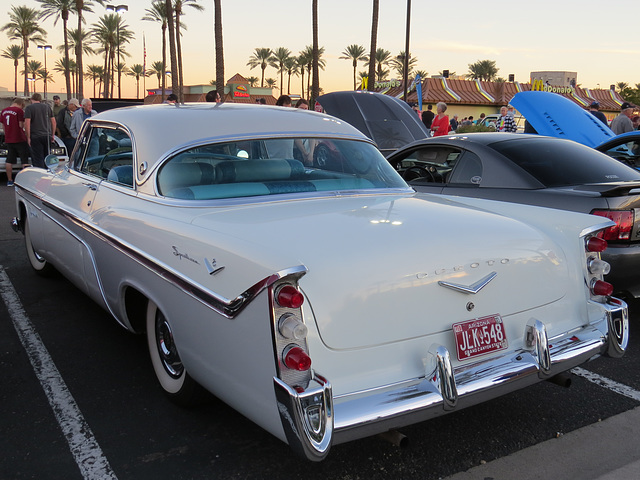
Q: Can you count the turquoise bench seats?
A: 2